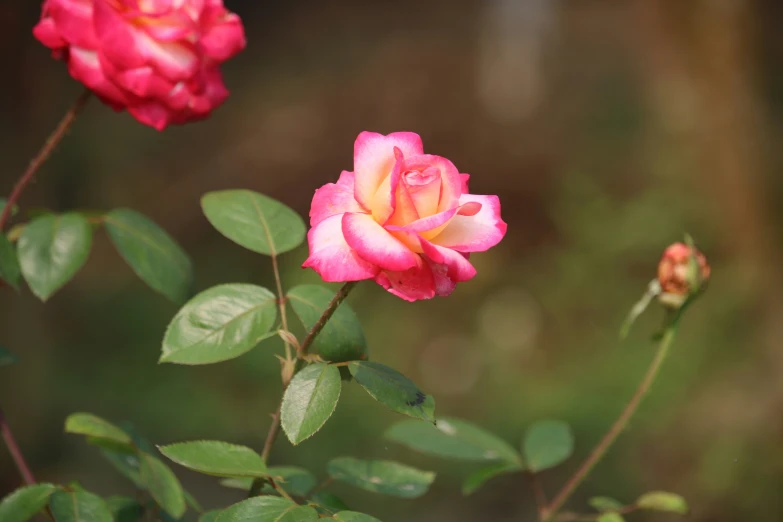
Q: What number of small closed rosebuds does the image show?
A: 1